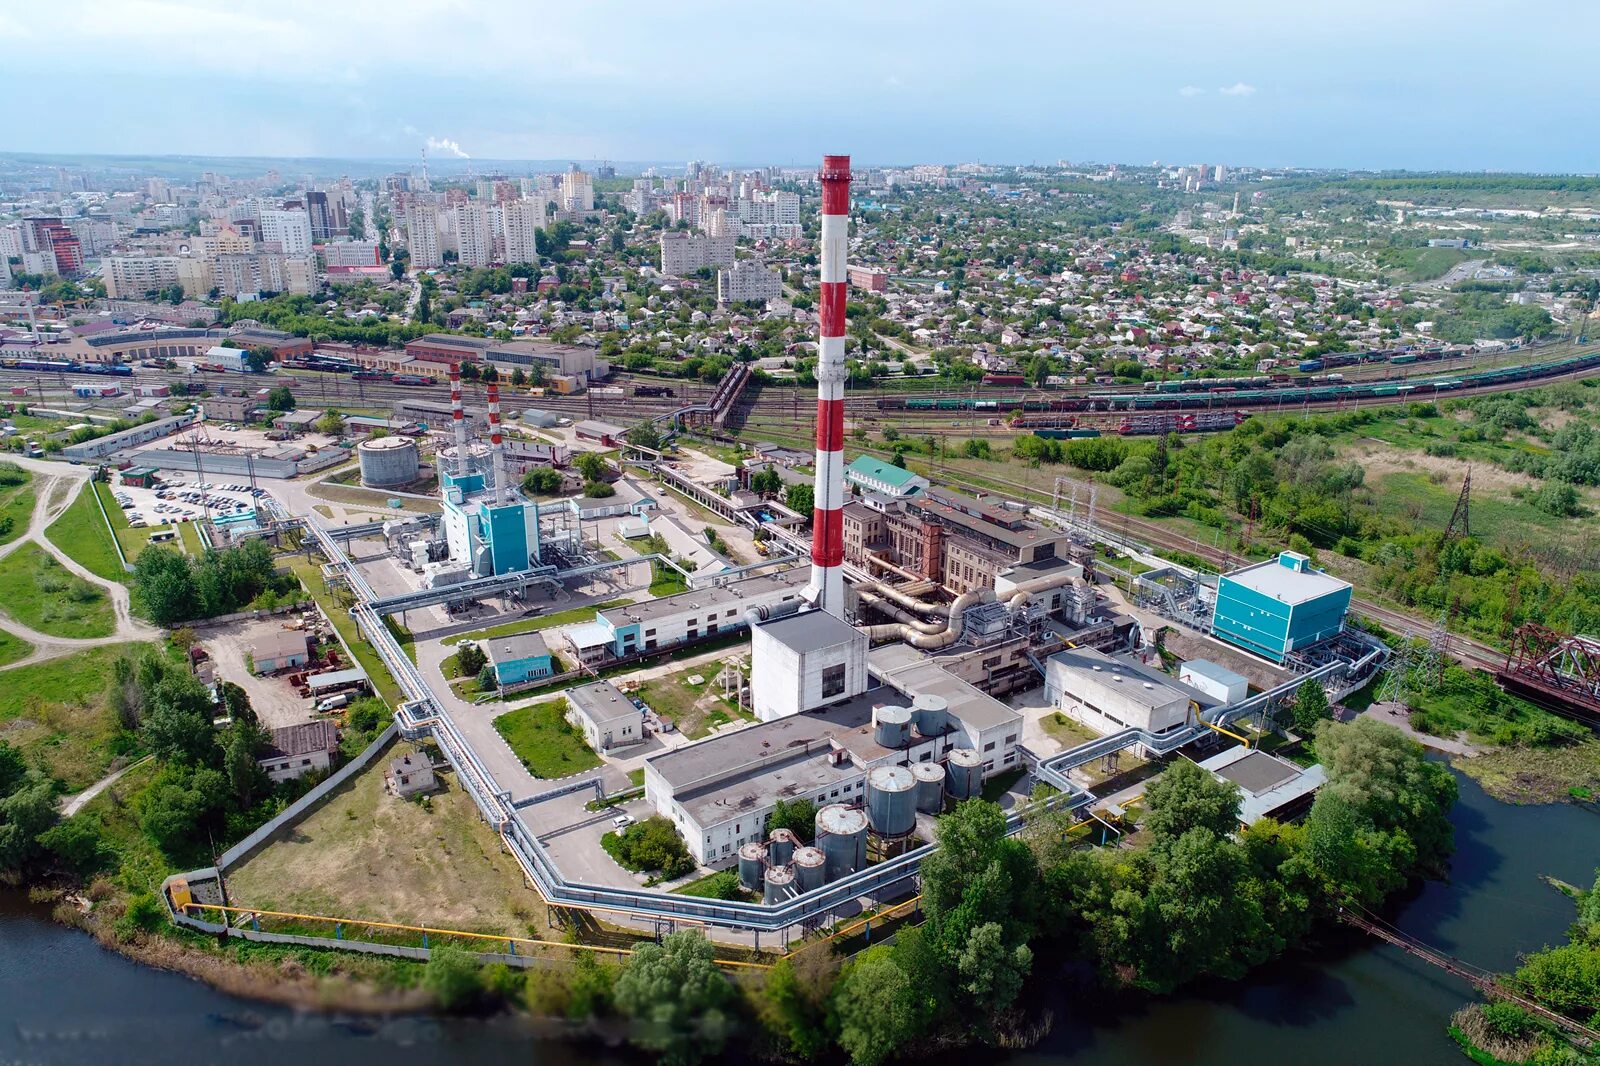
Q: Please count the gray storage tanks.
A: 12